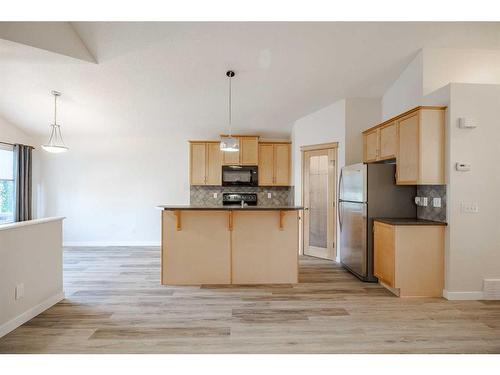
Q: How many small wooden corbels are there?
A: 3